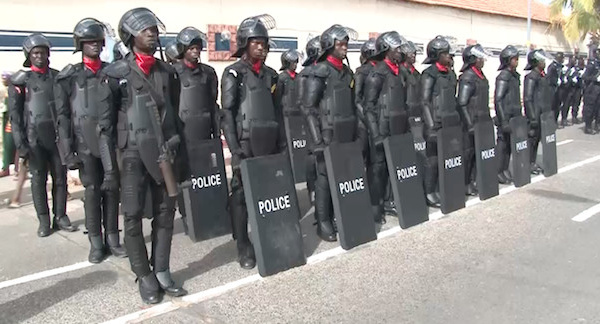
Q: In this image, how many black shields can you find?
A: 10